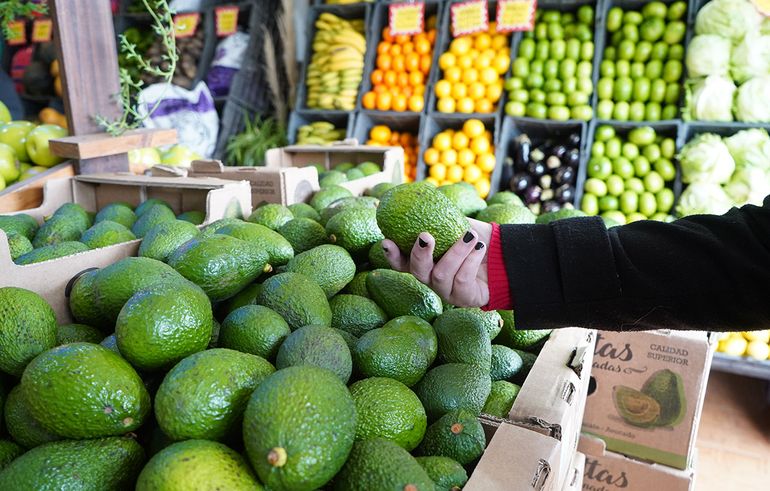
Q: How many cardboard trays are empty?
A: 0